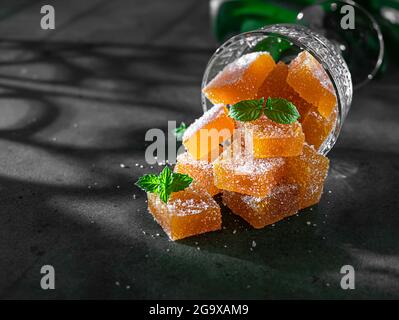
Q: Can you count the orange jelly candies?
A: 11